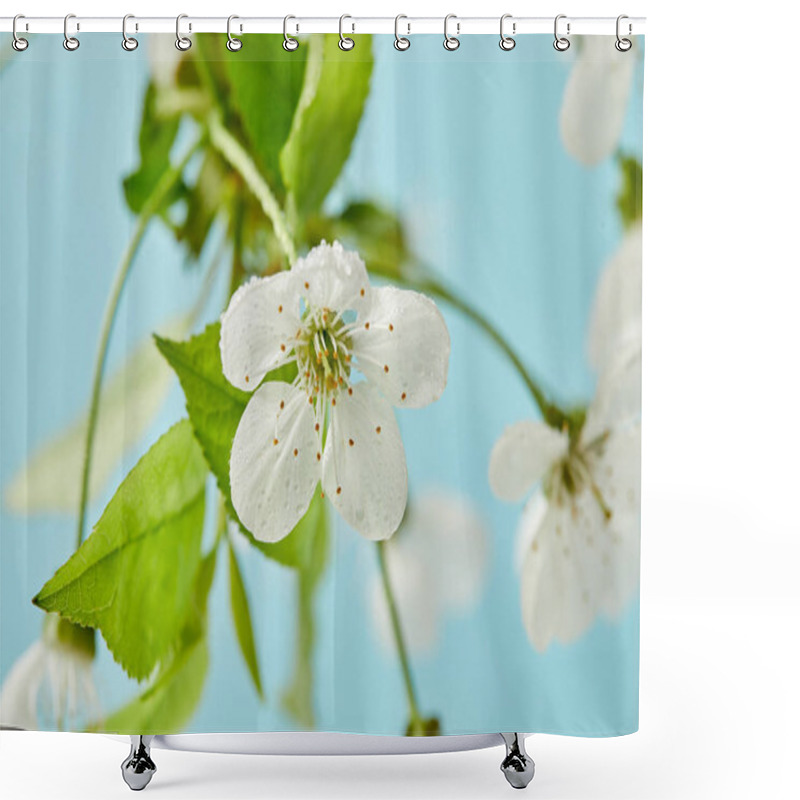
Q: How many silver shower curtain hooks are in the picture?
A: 12